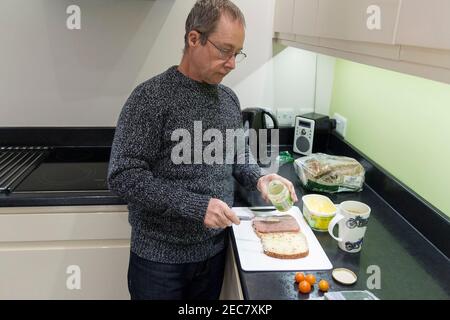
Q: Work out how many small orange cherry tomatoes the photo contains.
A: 4